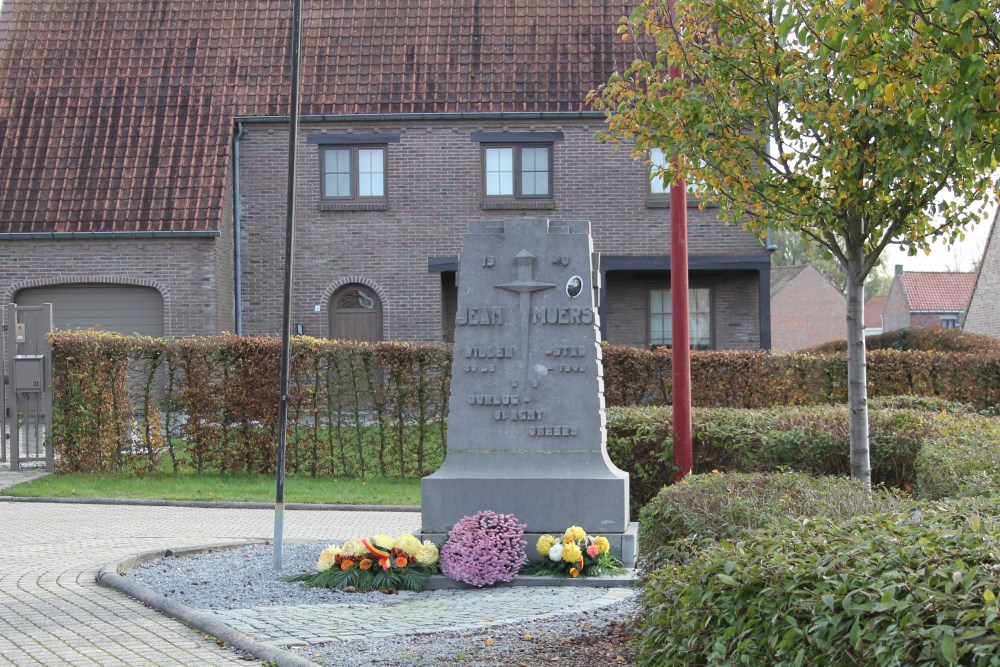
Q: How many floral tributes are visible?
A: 3